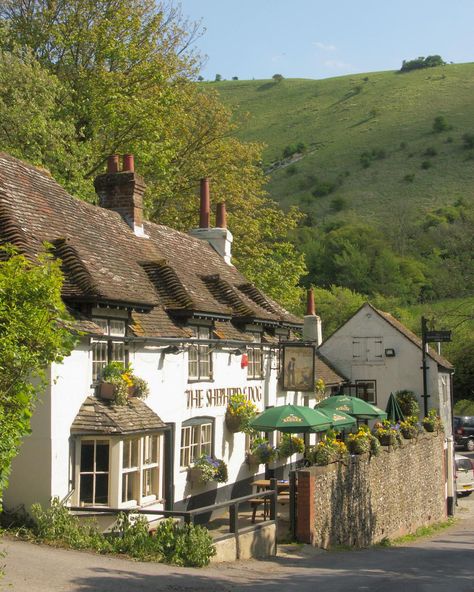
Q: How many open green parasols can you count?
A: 3